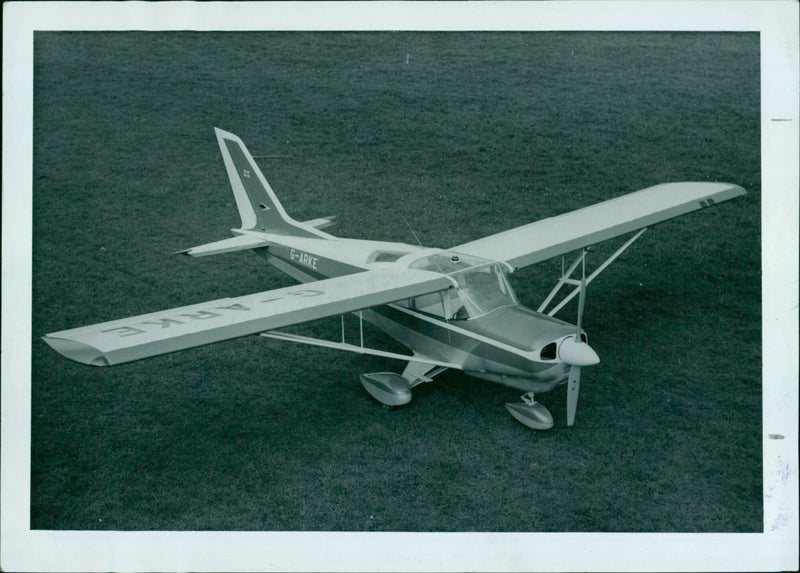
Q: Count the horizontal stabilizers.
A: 2